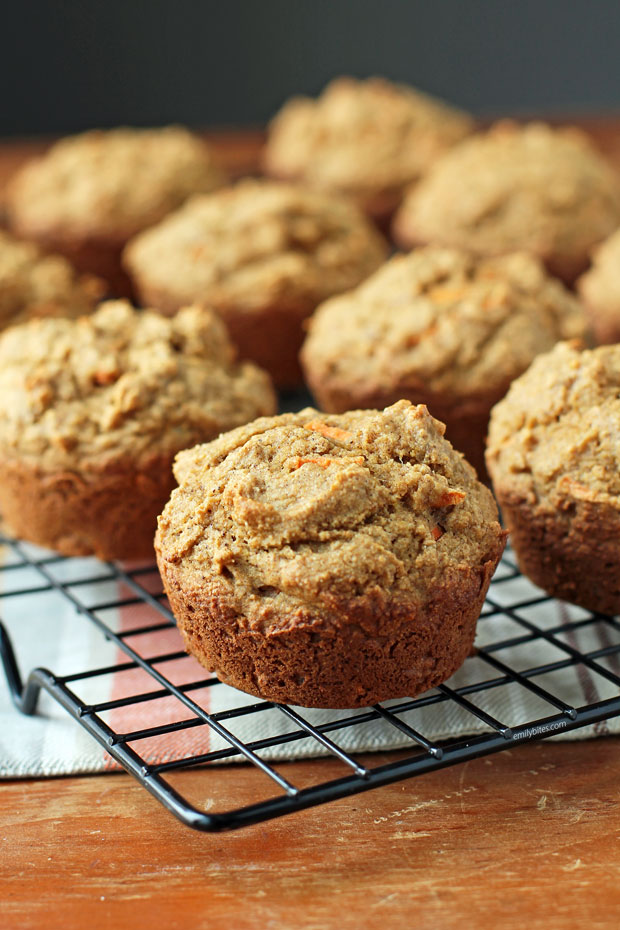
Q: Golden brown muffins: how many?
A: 10